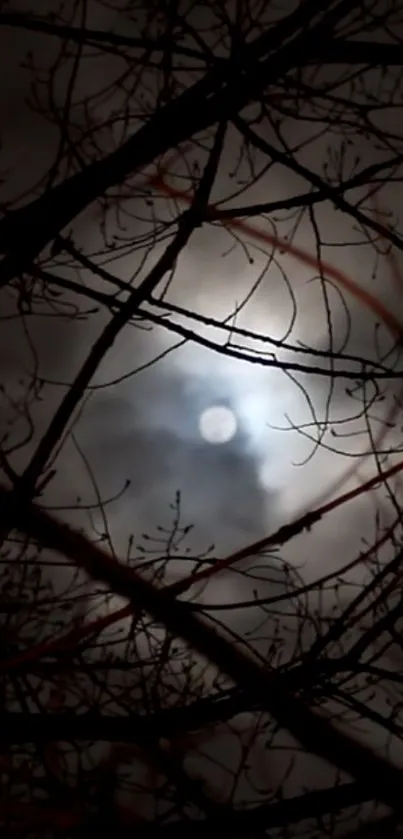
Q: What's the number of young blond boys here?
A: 0